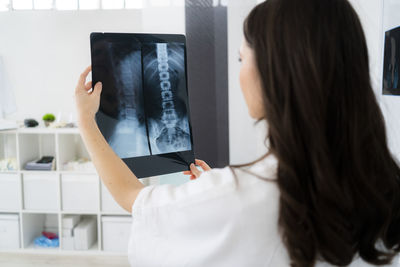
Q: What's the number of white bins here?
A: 6